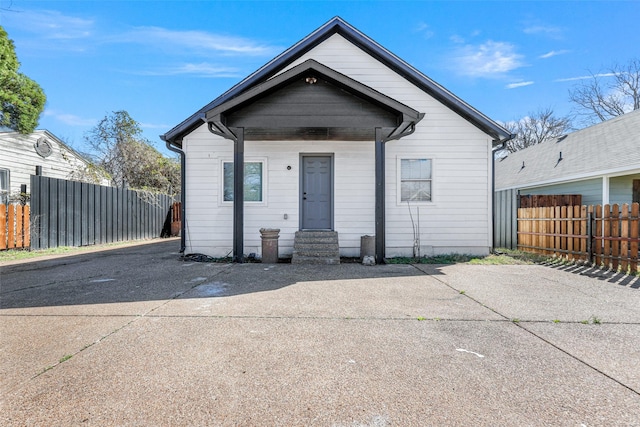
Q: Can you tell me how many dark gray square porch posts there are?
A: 2